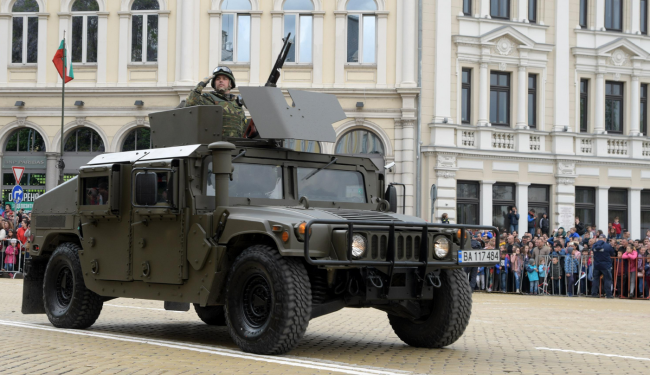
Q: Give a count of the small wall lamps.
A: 4